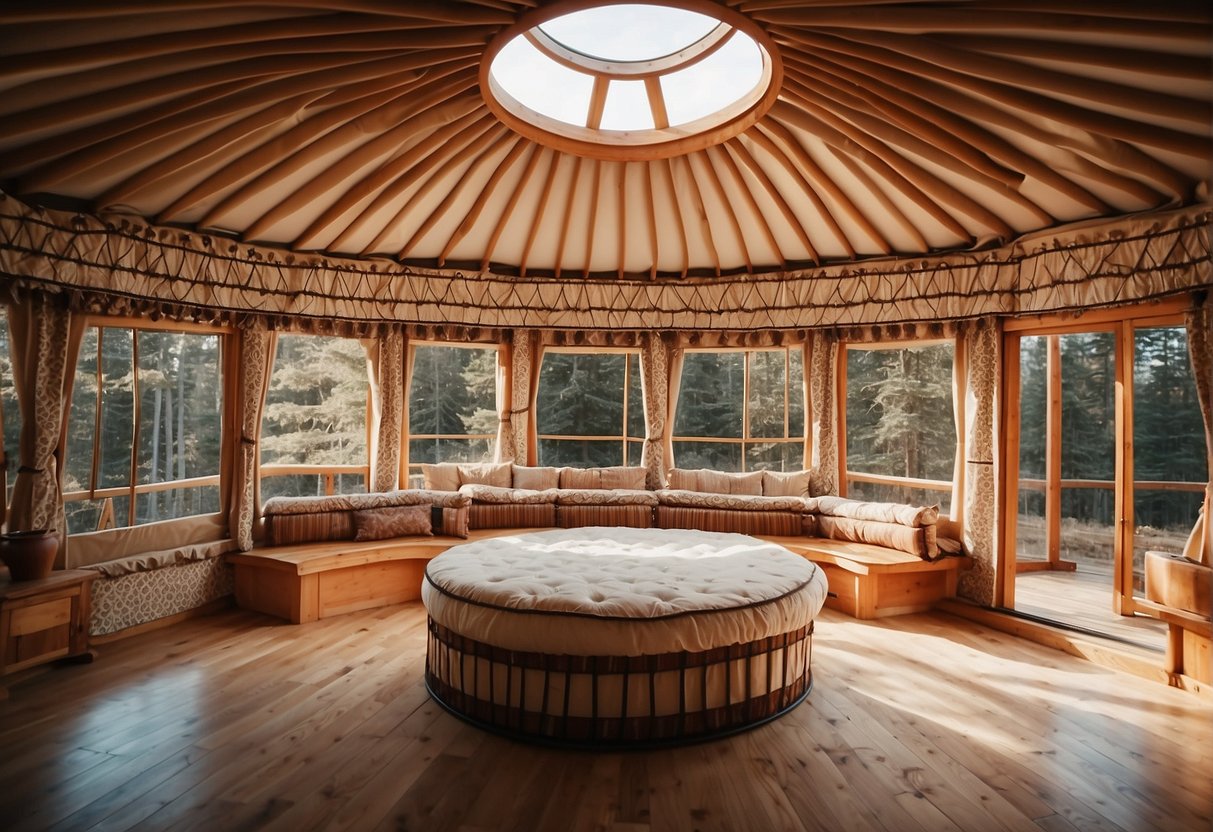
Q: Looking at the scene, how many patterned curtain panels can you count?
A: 8